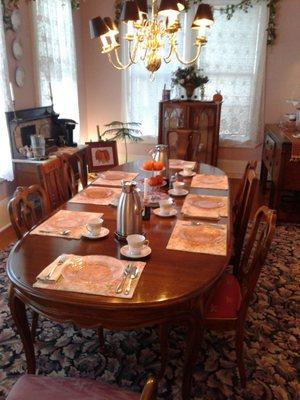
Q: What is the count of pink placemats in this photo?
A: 8